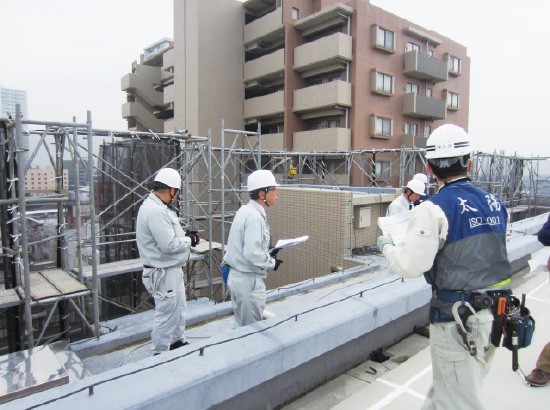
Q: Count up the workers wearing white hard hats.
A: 5